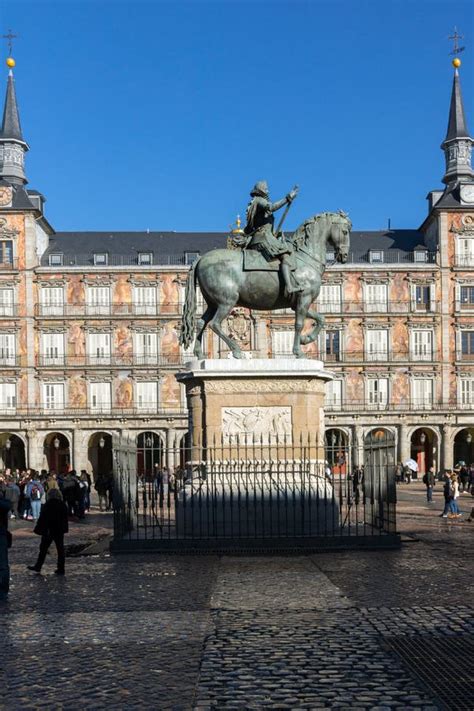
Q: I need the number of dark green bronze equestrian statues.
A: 1